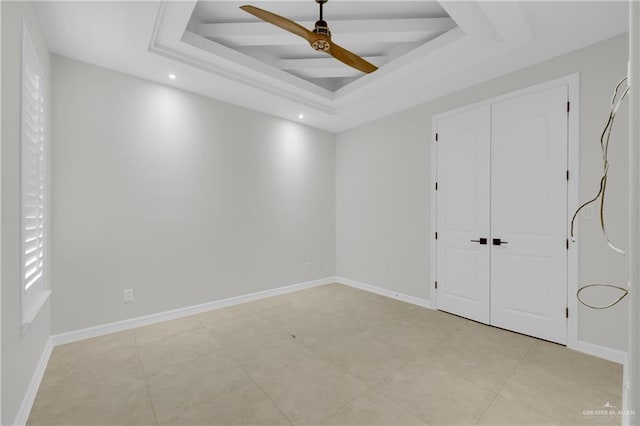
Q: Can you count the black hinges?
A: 8